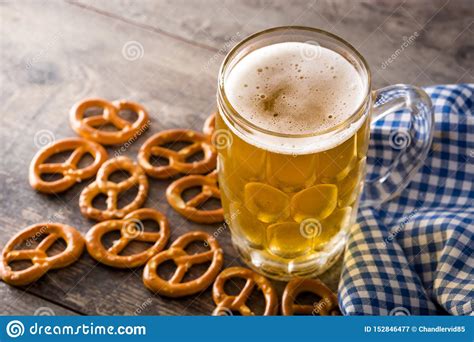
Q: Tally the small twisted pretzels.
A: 11